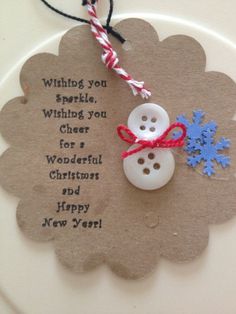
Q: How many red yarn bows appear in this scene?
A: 1